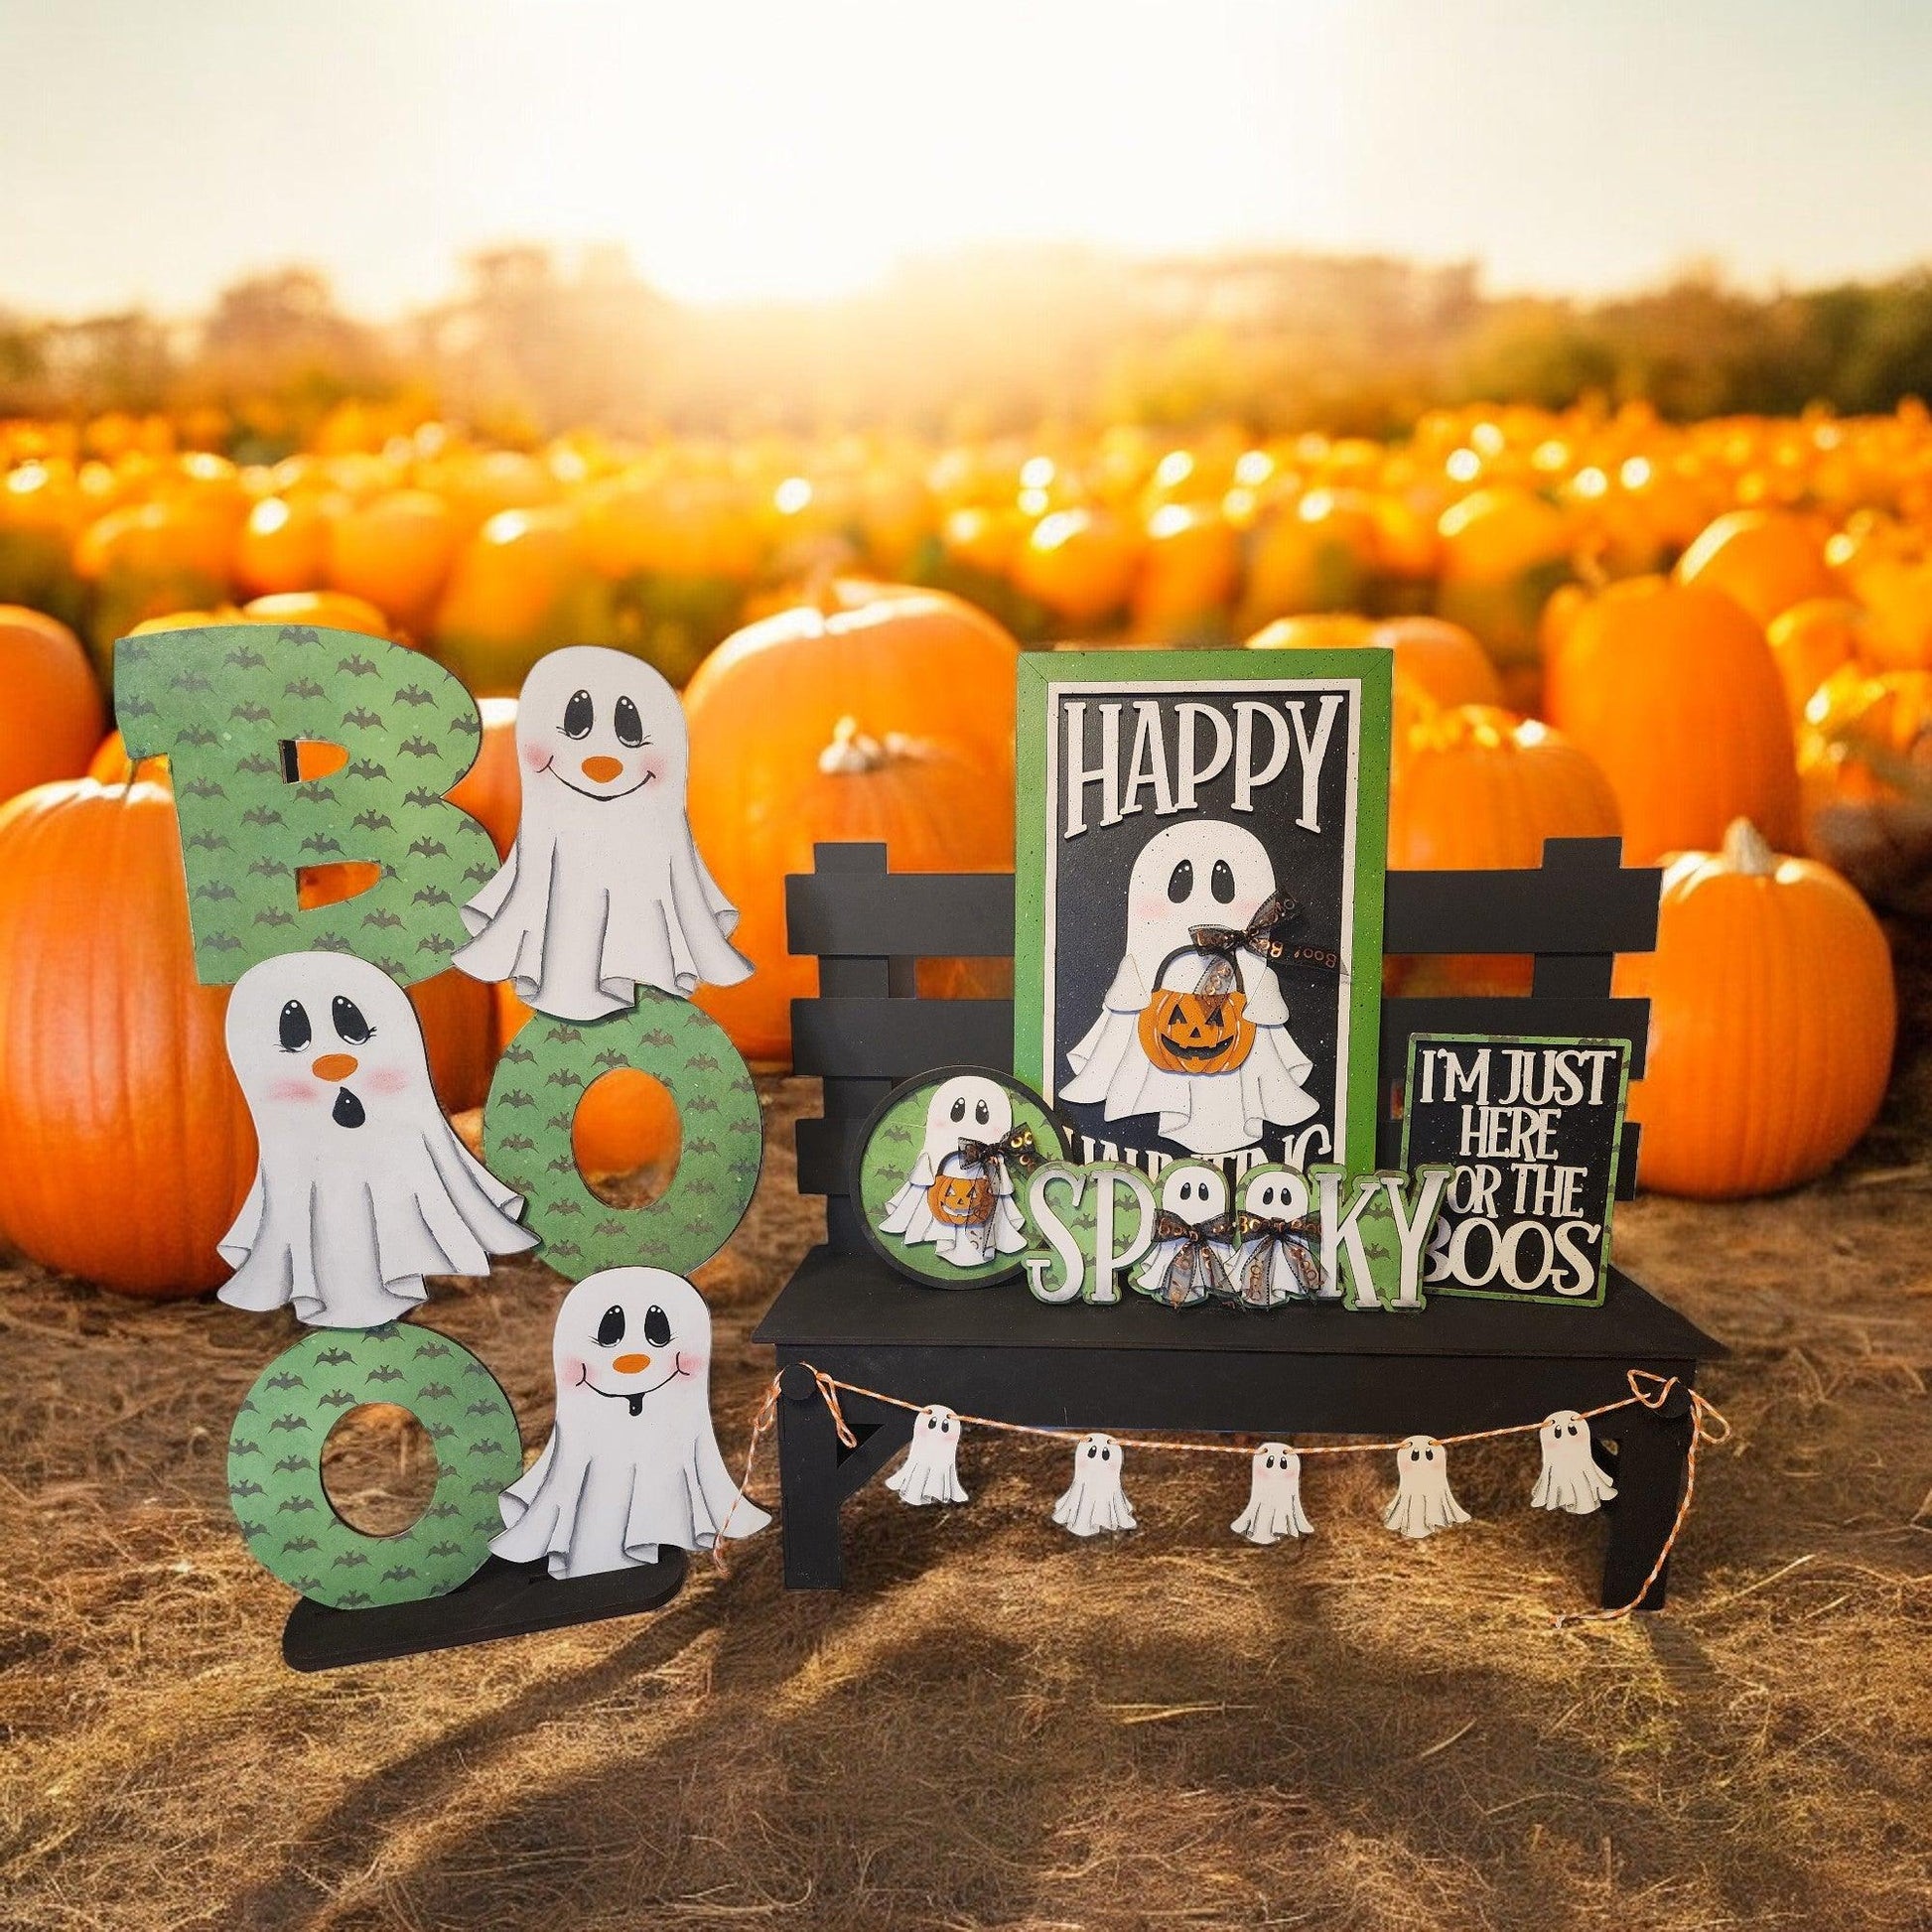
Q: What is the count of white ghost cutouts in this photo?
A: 12